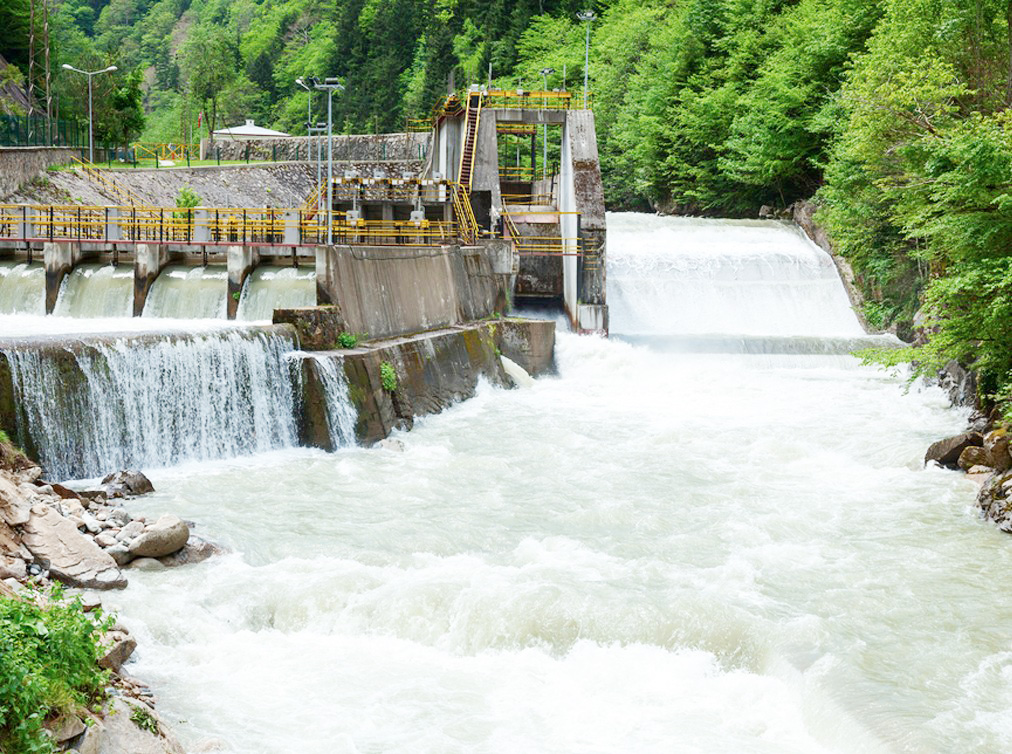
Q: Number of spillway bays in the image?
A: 4